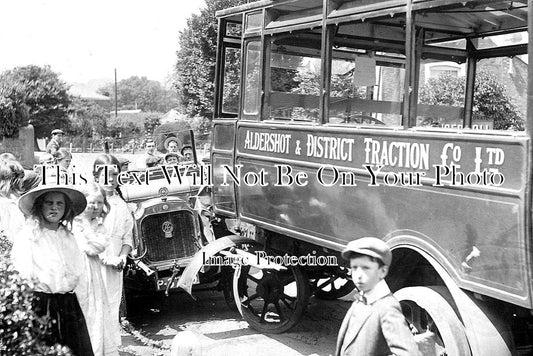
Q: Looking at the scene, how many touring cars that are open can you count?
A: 1